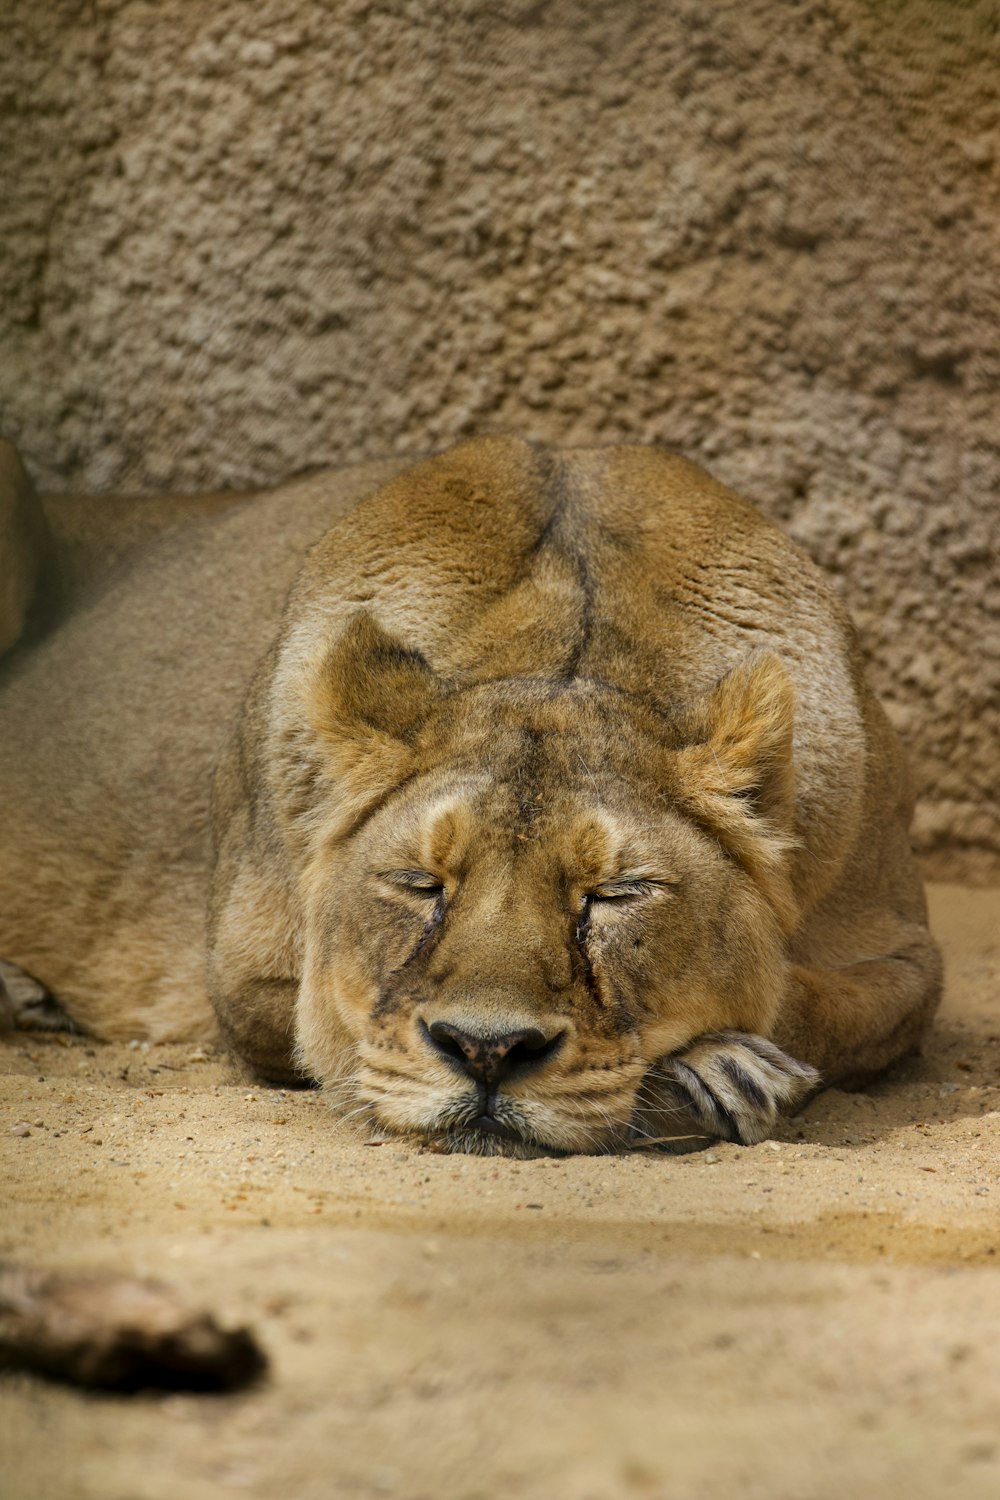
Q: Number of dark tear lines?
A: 2